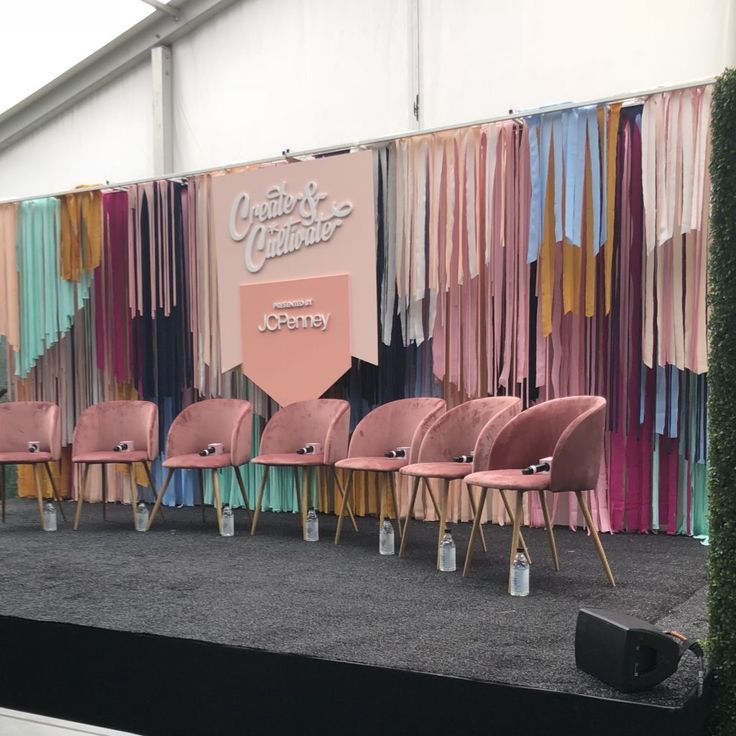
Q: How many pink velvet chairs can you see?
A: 7